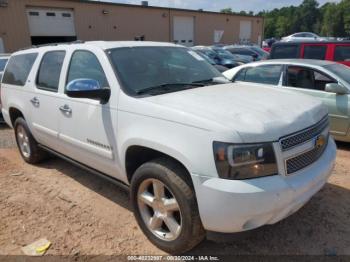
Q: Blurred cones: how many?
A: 0